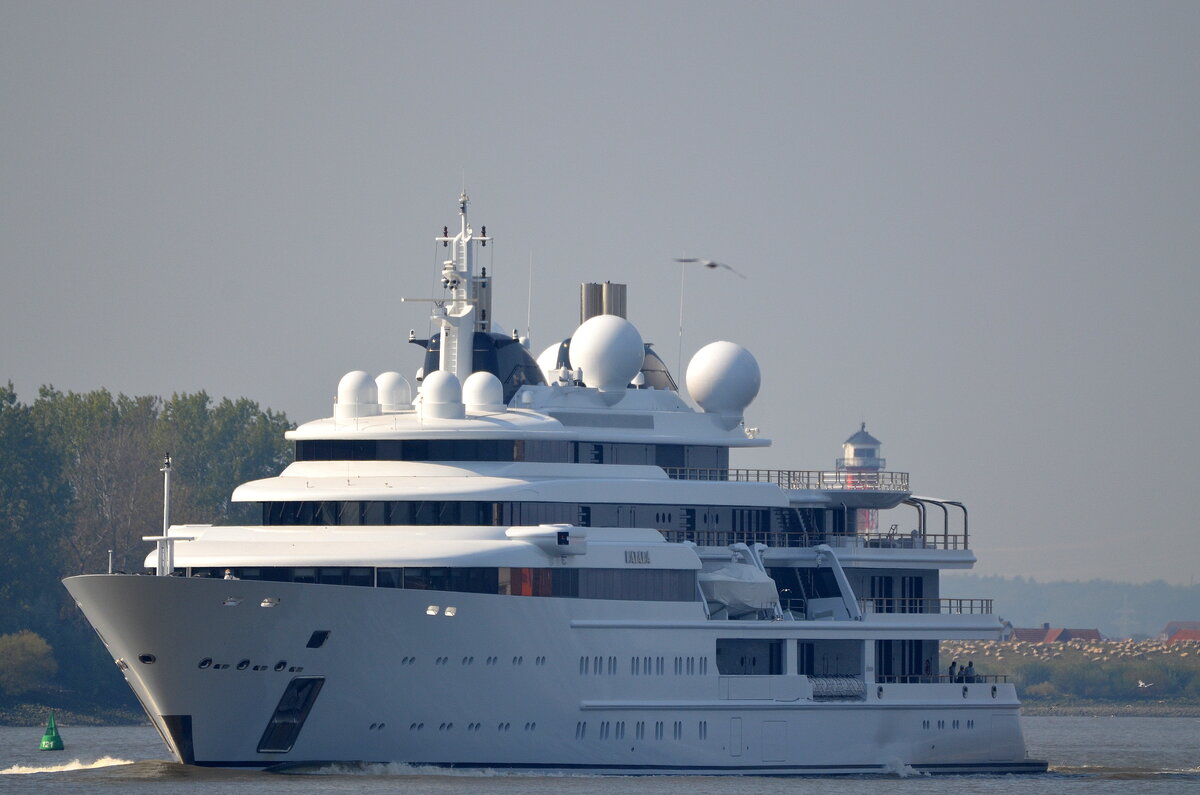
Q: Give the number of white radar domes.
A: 7